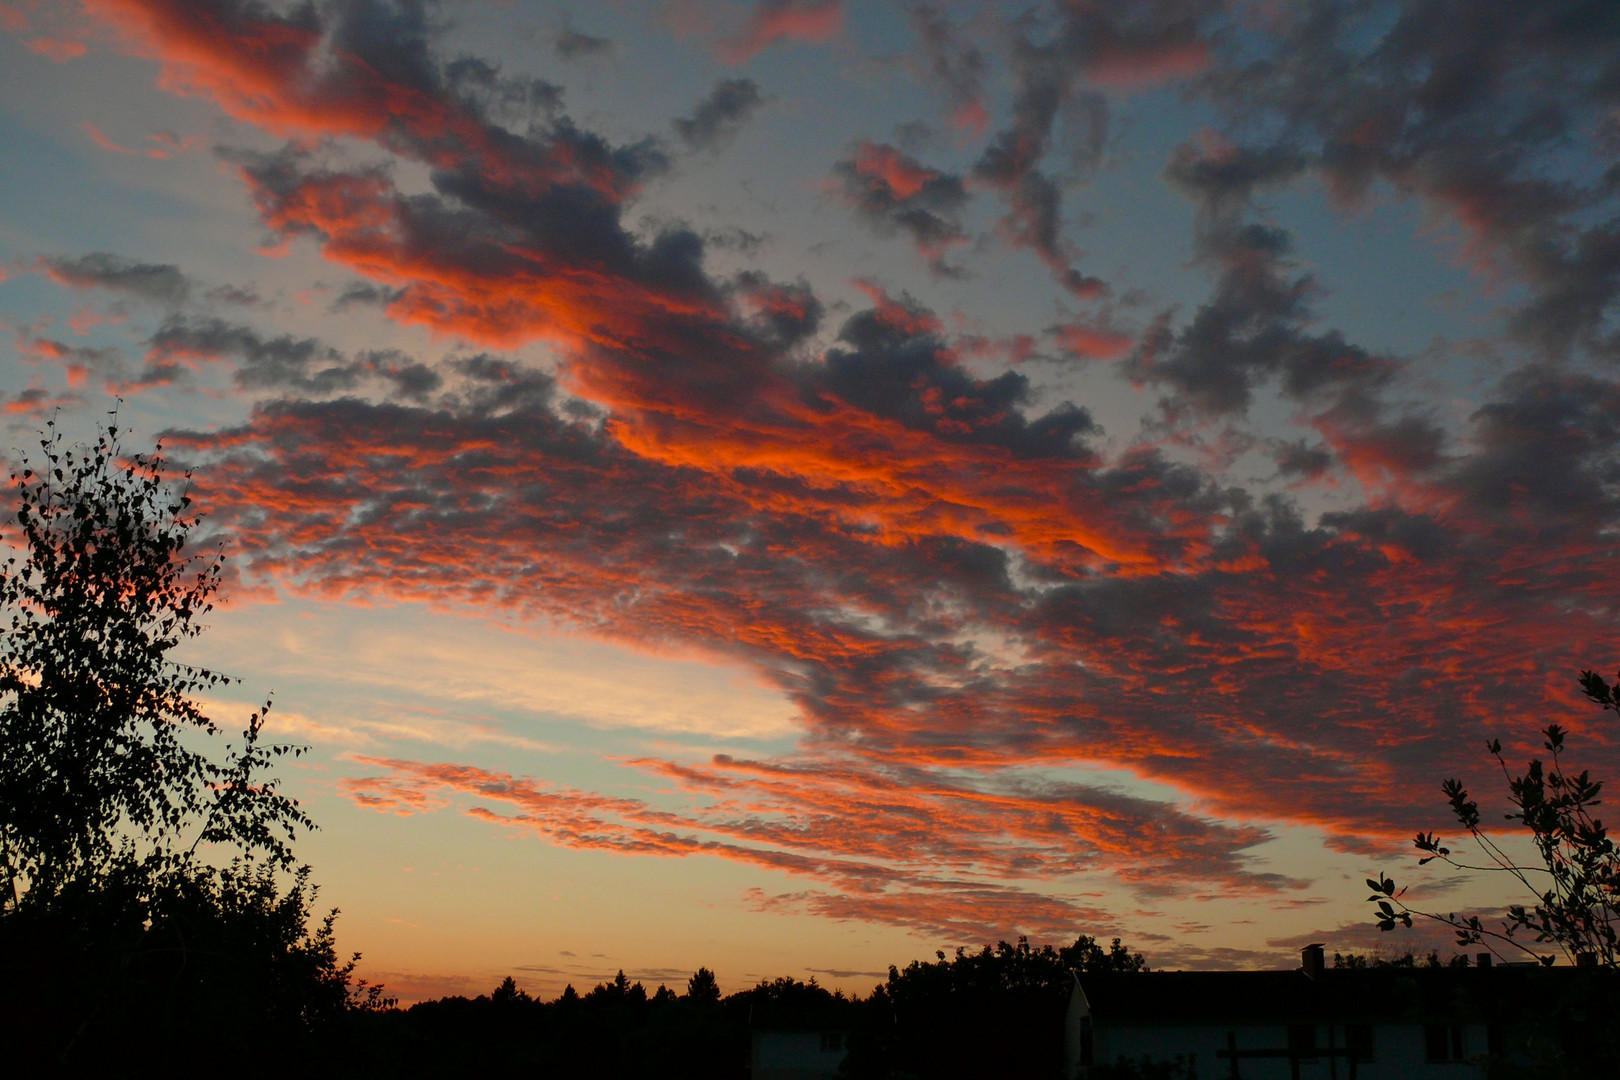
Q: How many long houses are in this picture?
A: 1